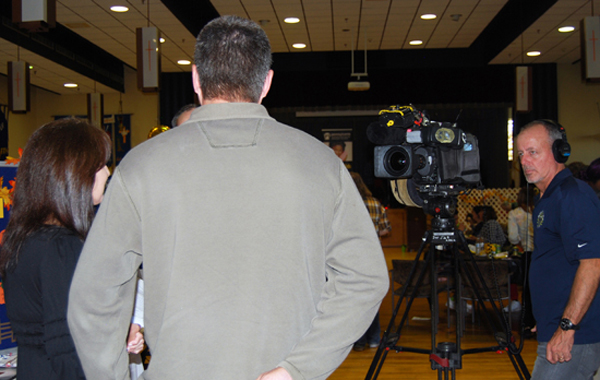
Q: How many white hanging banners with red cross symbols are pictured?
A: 5